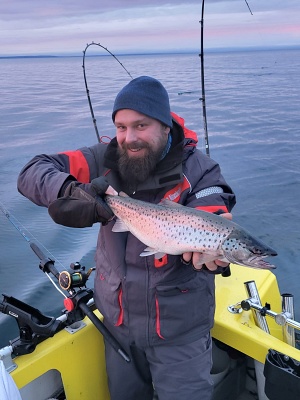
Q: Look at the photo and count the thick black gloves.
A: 1